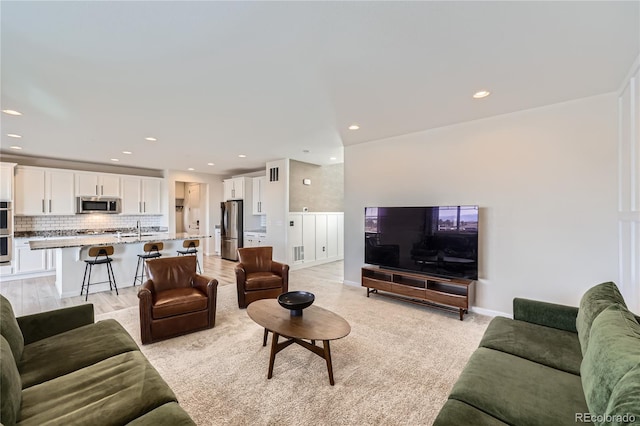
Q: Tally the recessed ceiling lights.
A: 12